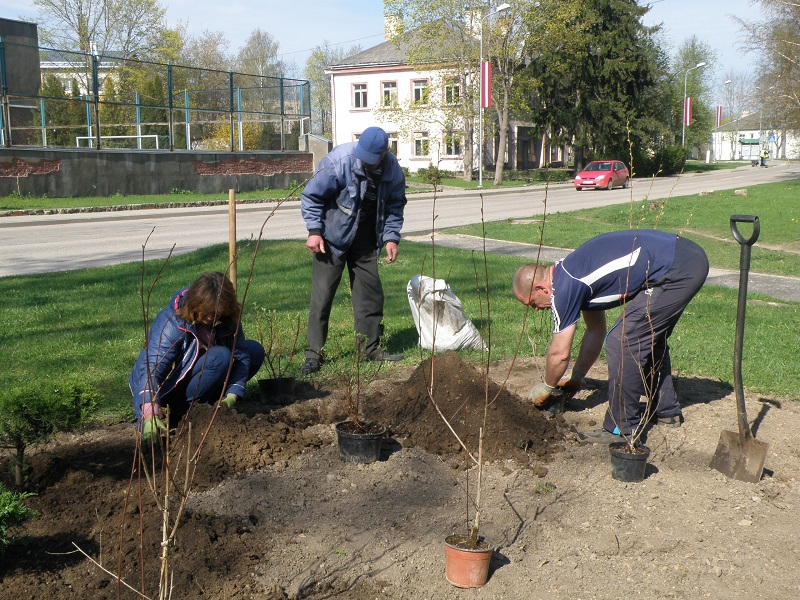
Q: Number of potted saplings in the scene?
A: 4